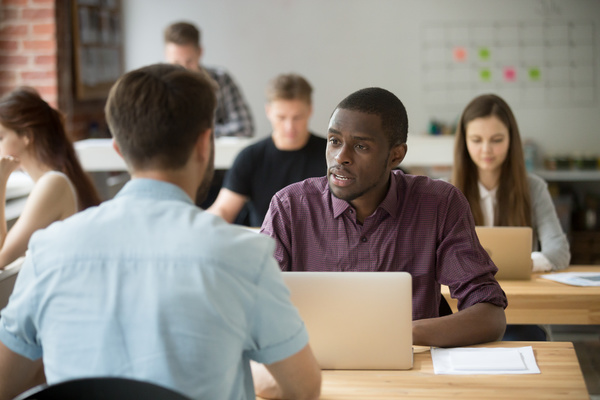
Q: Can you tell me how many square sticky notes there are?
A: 5